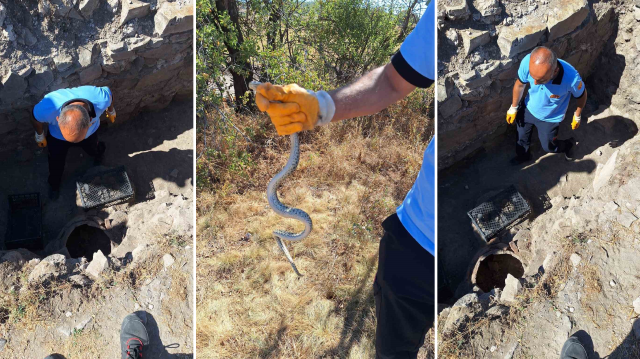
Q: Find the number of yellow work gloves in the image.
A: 5